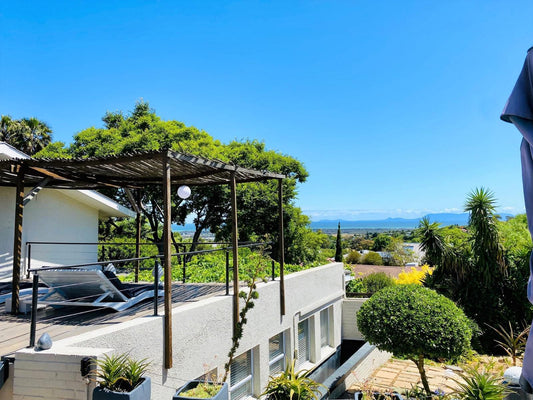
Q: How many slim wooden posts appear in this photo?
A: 5